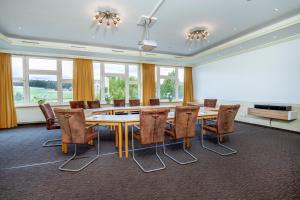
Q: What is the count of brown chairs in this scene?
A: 11